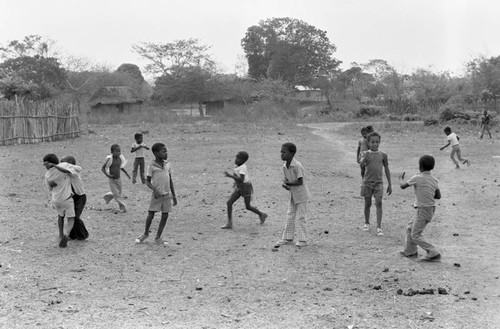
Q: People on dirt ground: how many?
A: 13